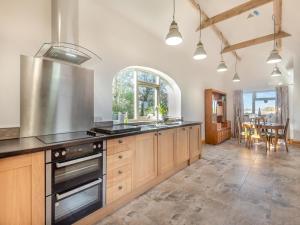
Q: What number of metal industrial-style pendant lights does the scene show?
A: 6